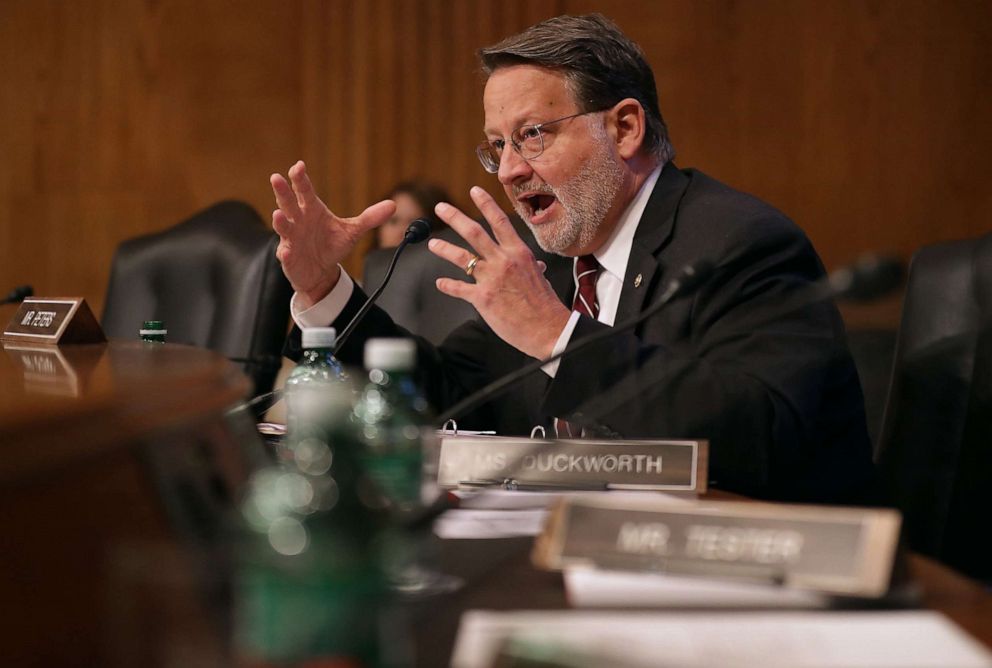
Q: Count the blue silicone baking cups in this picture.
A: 0